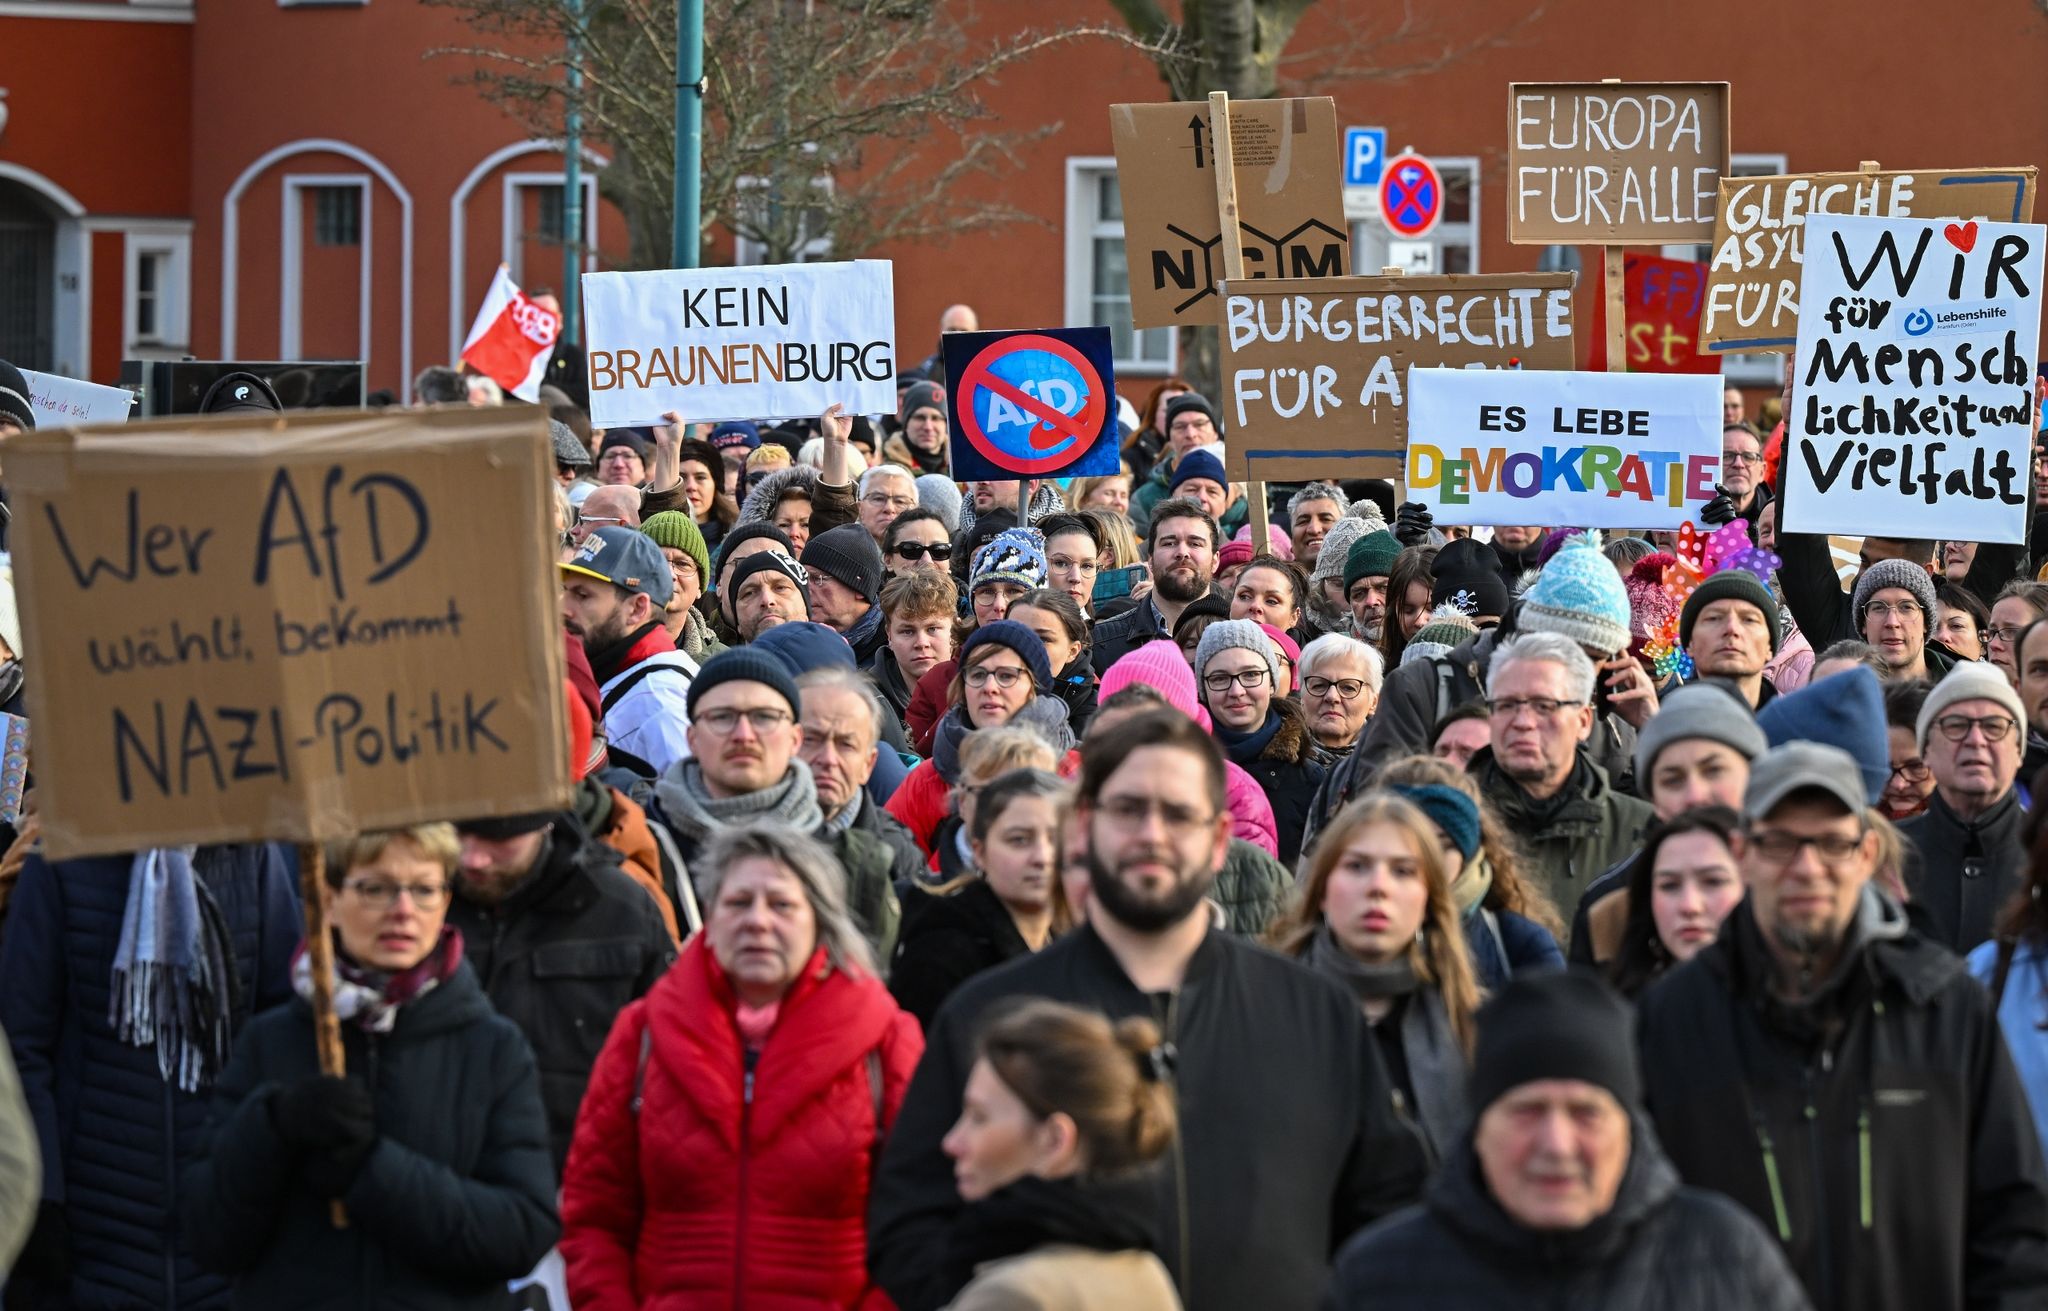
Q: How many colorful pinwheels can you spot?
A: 2